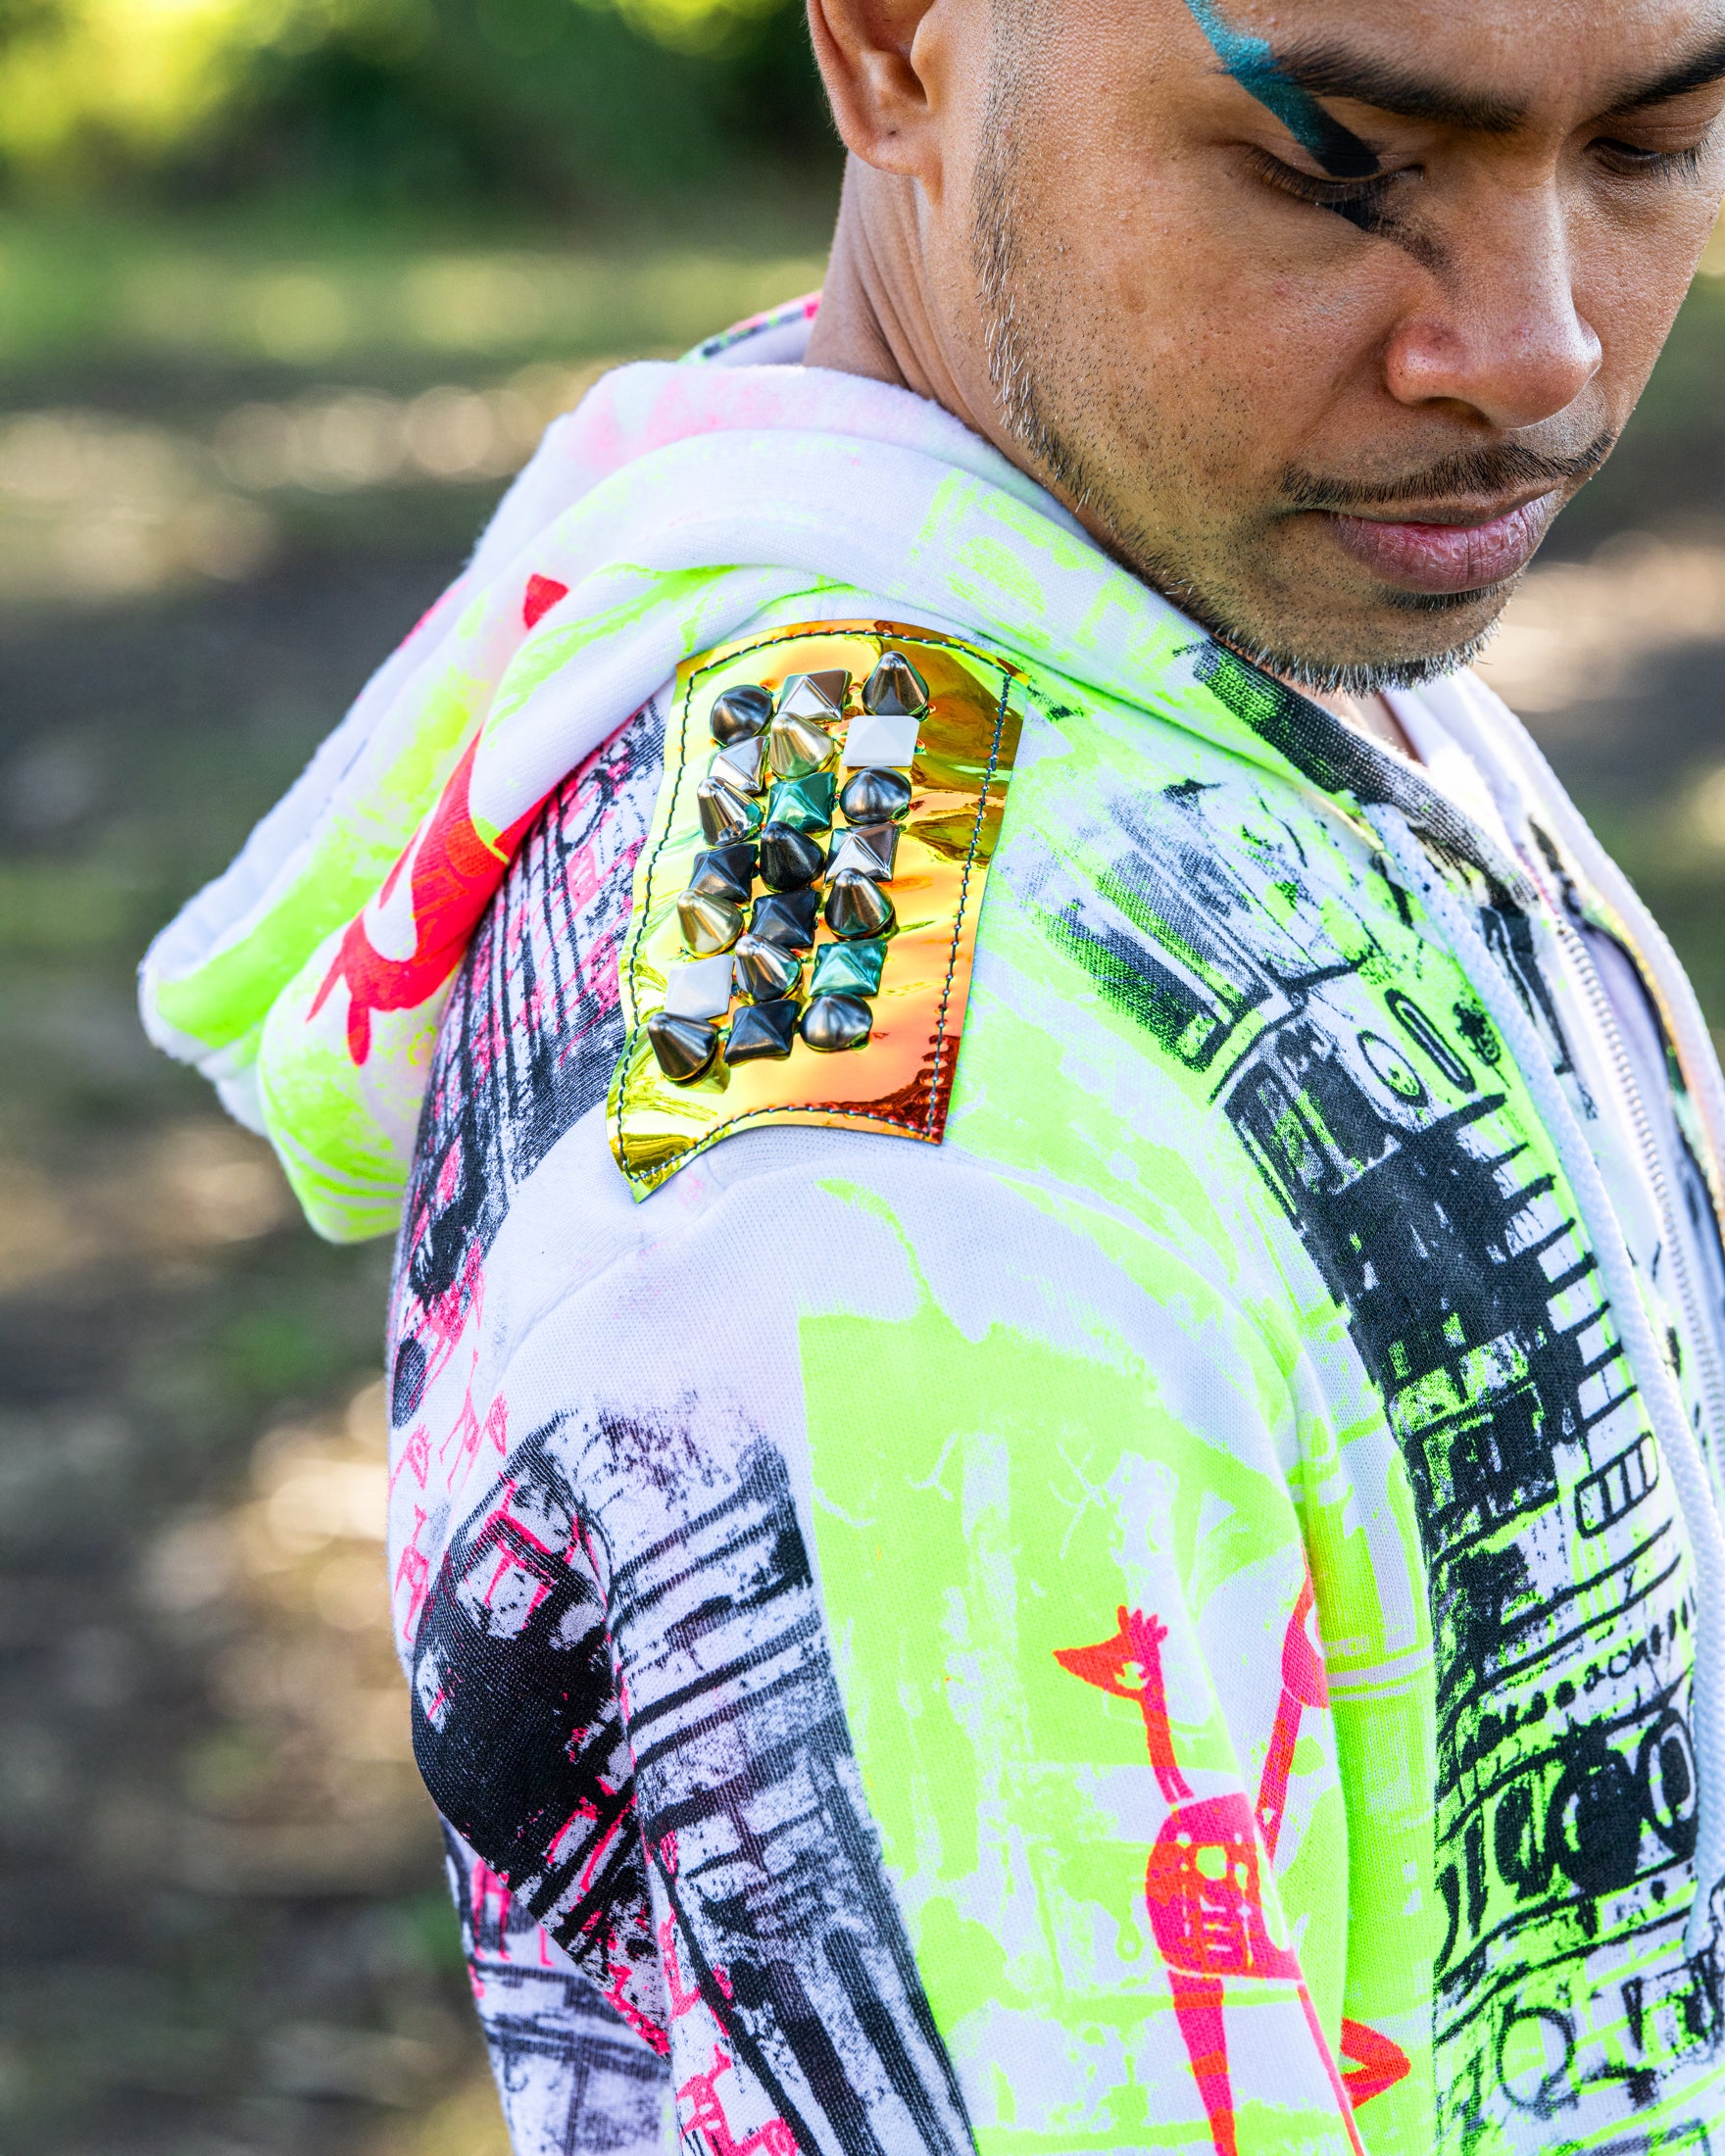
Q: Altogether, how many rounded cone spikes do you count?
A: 11